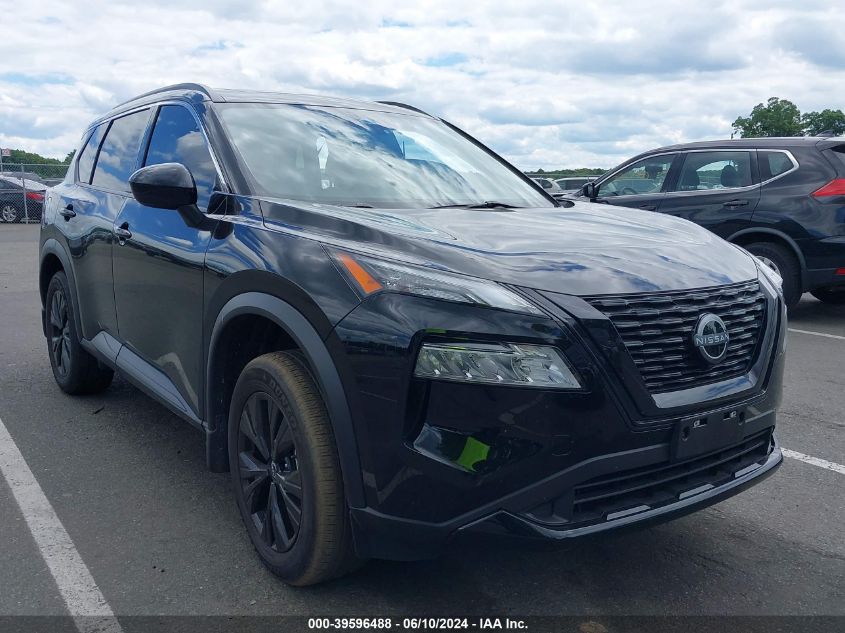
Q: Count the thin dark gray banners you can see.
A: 1